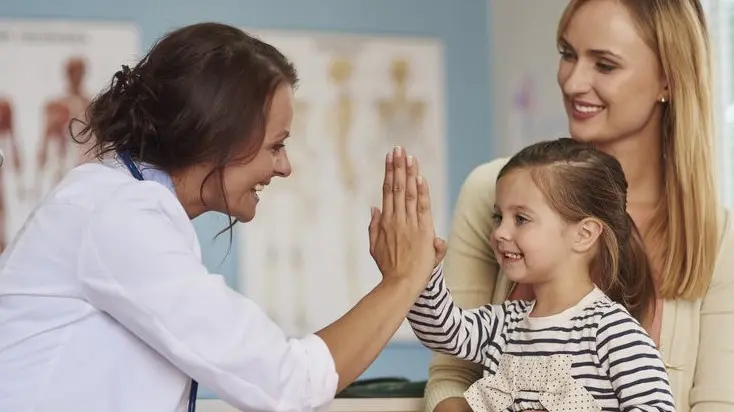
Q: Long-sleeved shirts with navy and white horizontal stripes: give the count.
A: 1